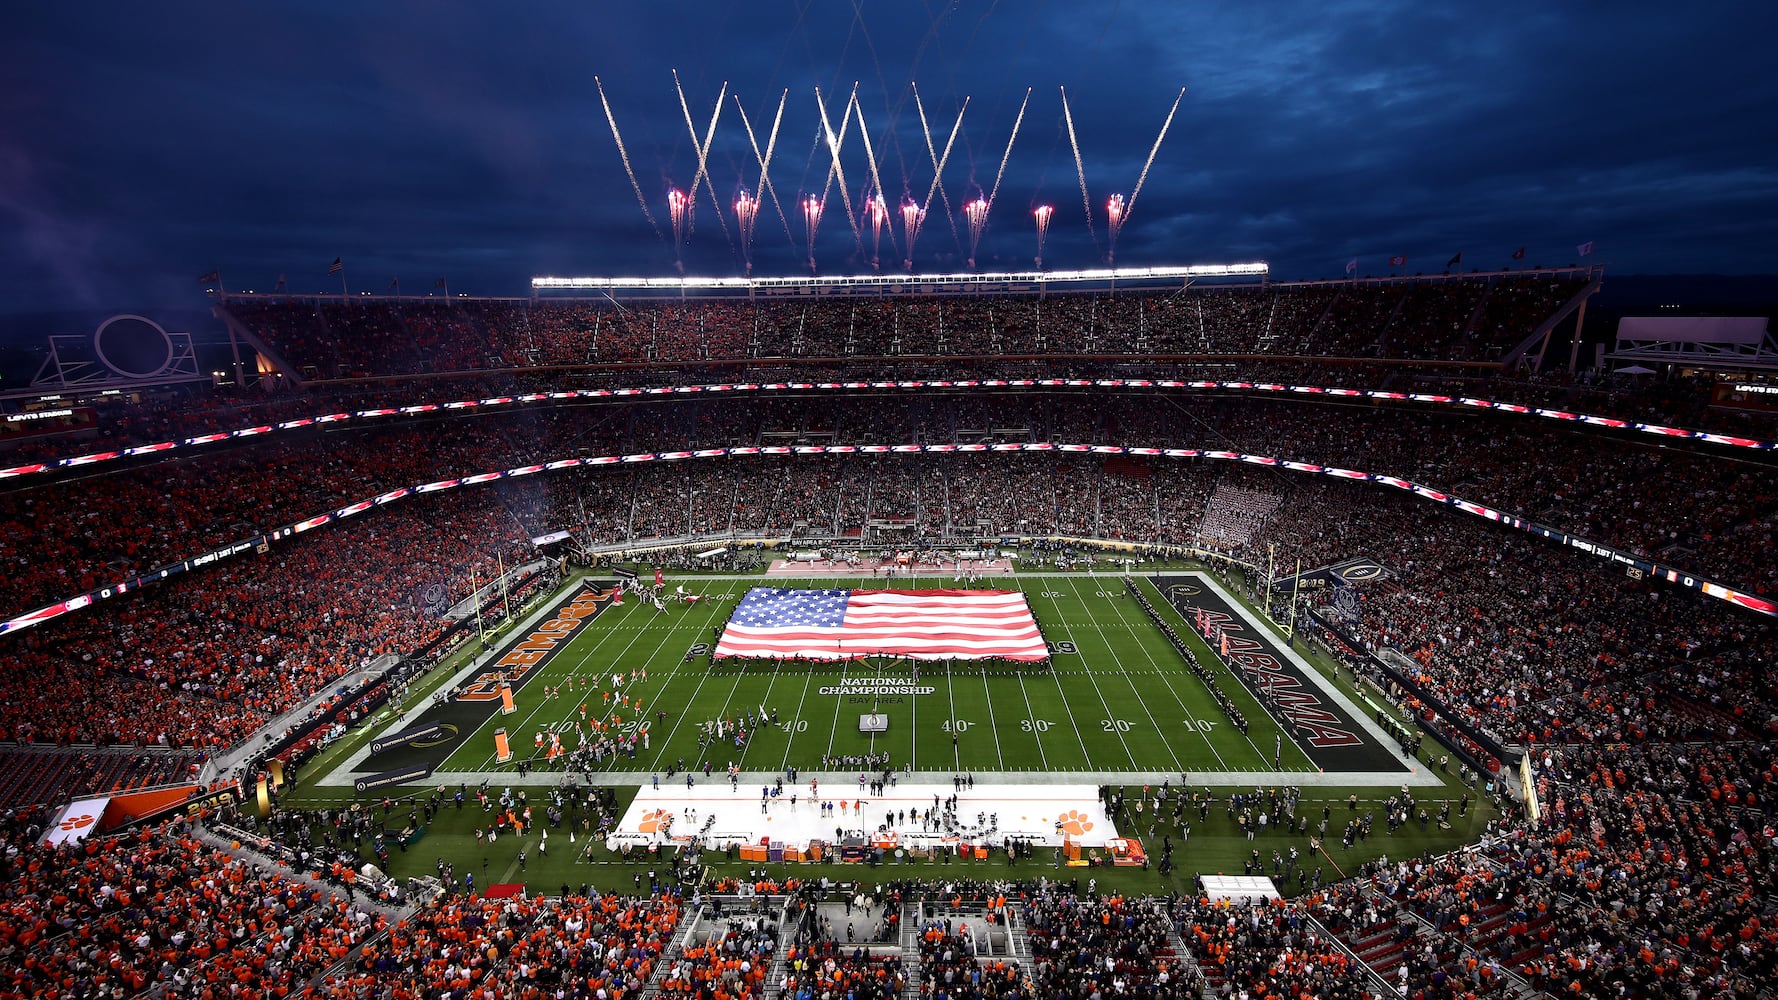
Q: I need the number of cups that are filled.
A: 0